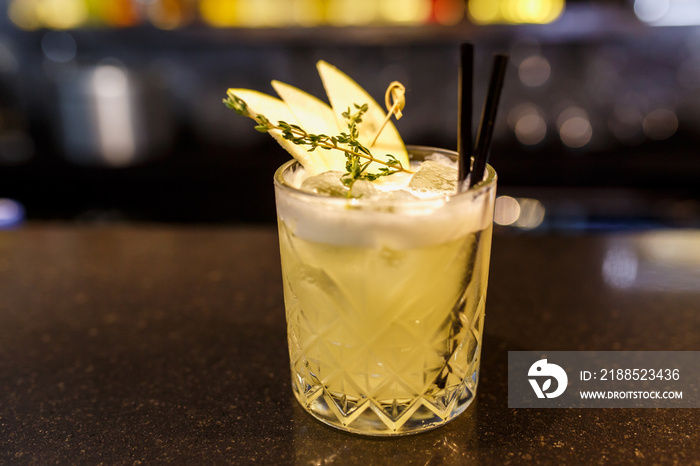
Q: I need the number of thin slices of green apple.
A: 3